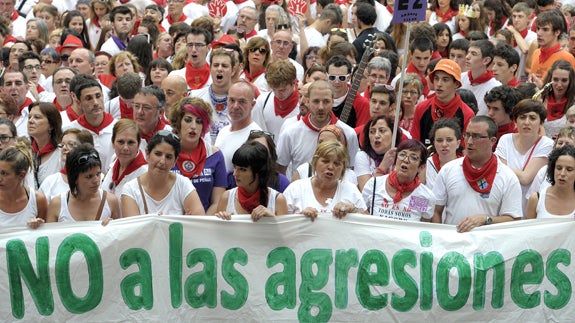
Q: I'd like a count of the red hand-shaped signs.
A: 2